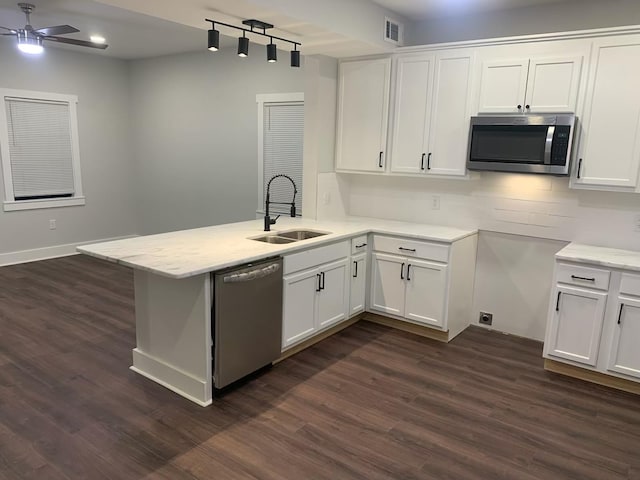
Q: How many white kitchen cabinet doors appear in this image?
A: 13